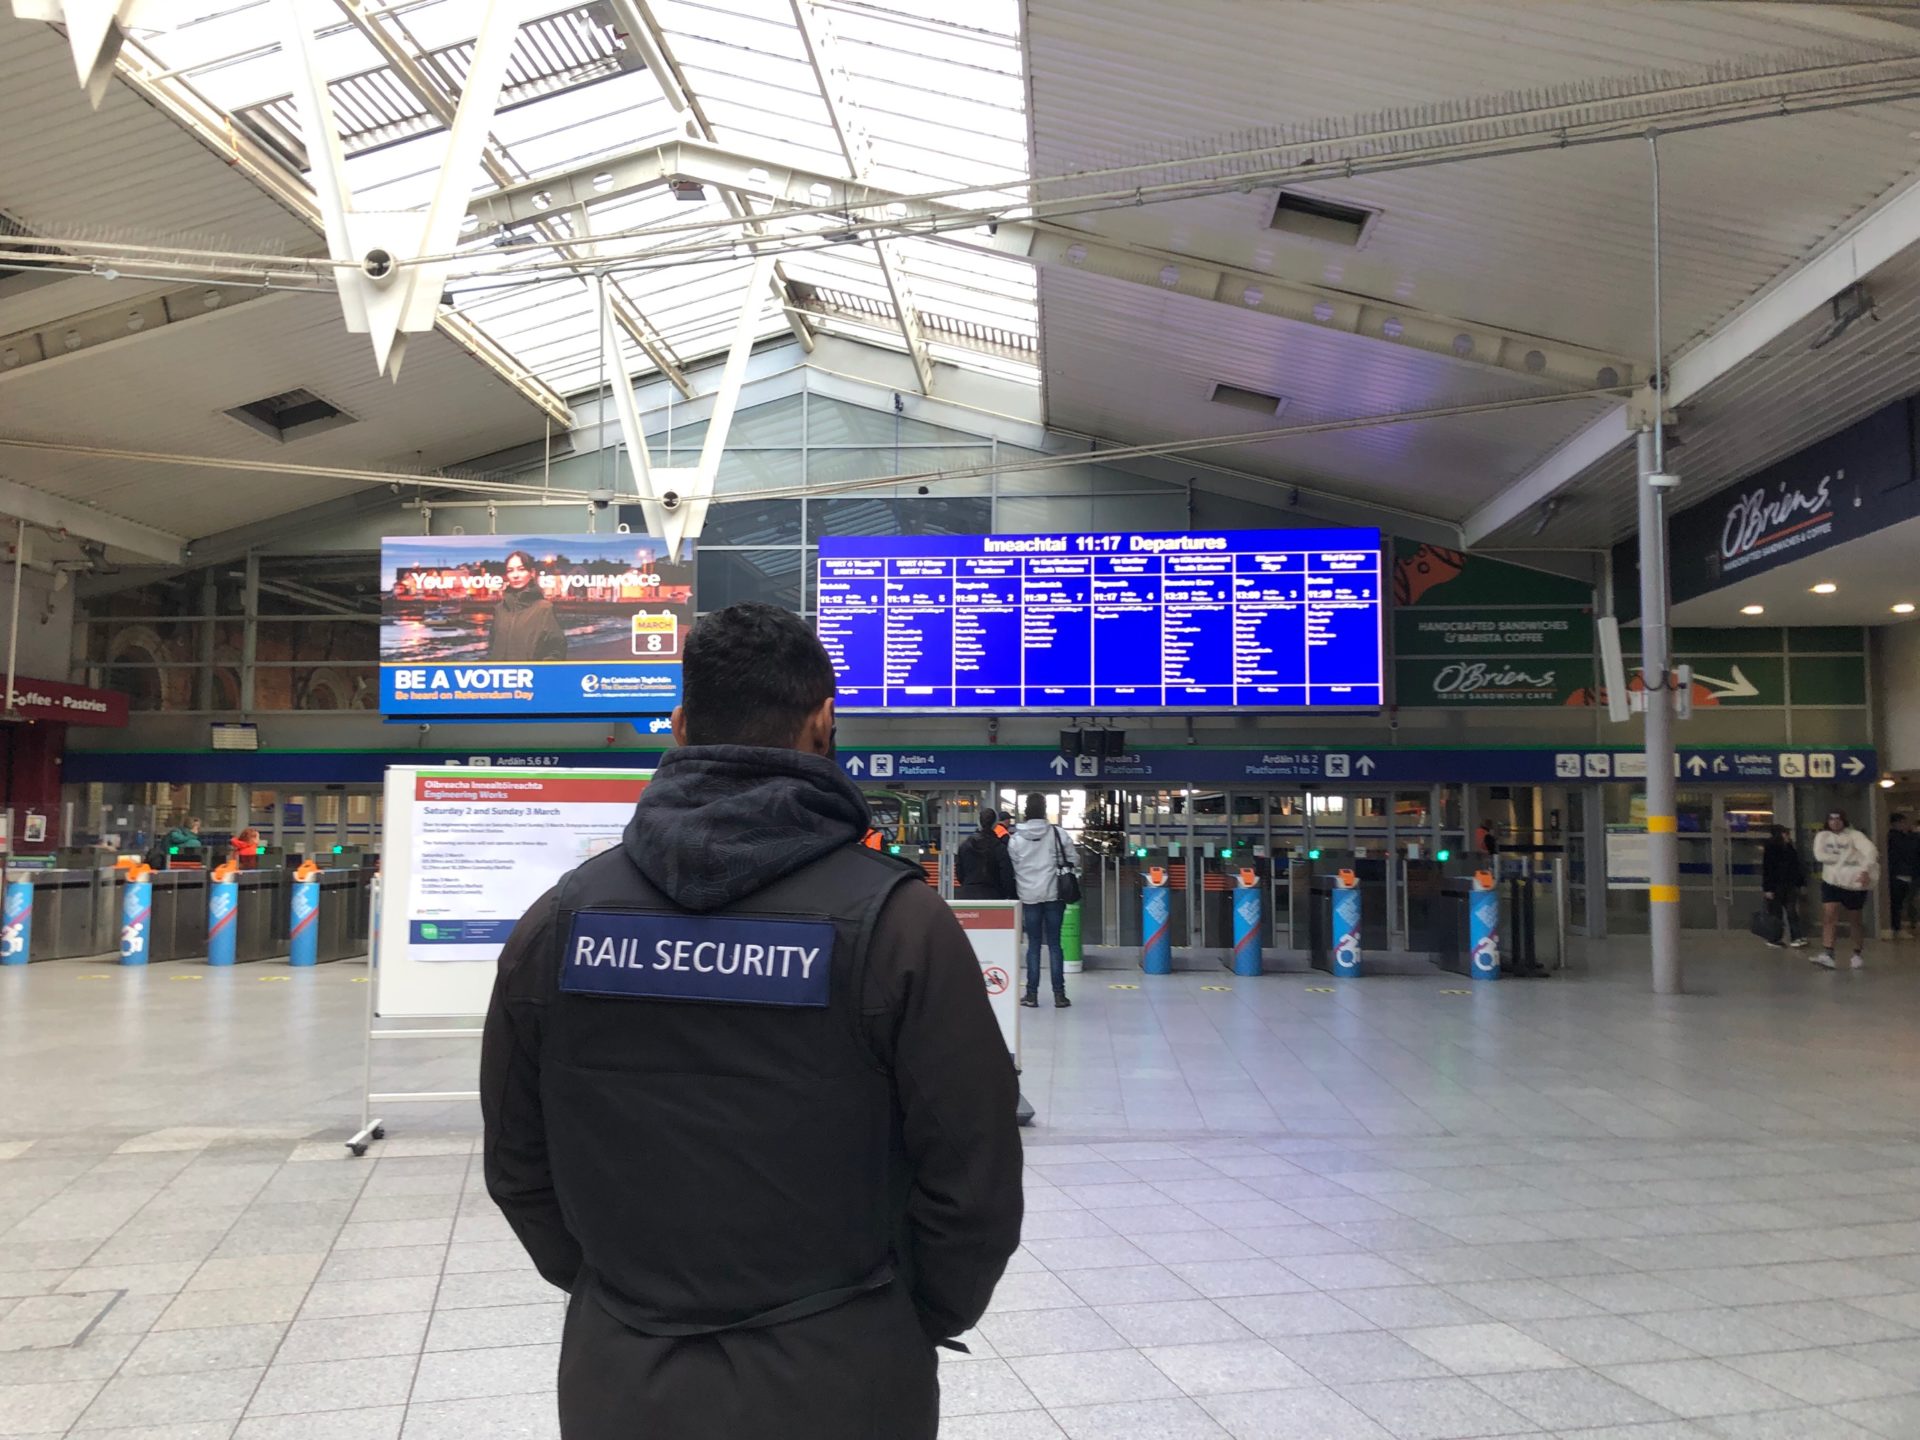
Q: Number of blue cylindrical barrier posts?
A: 8